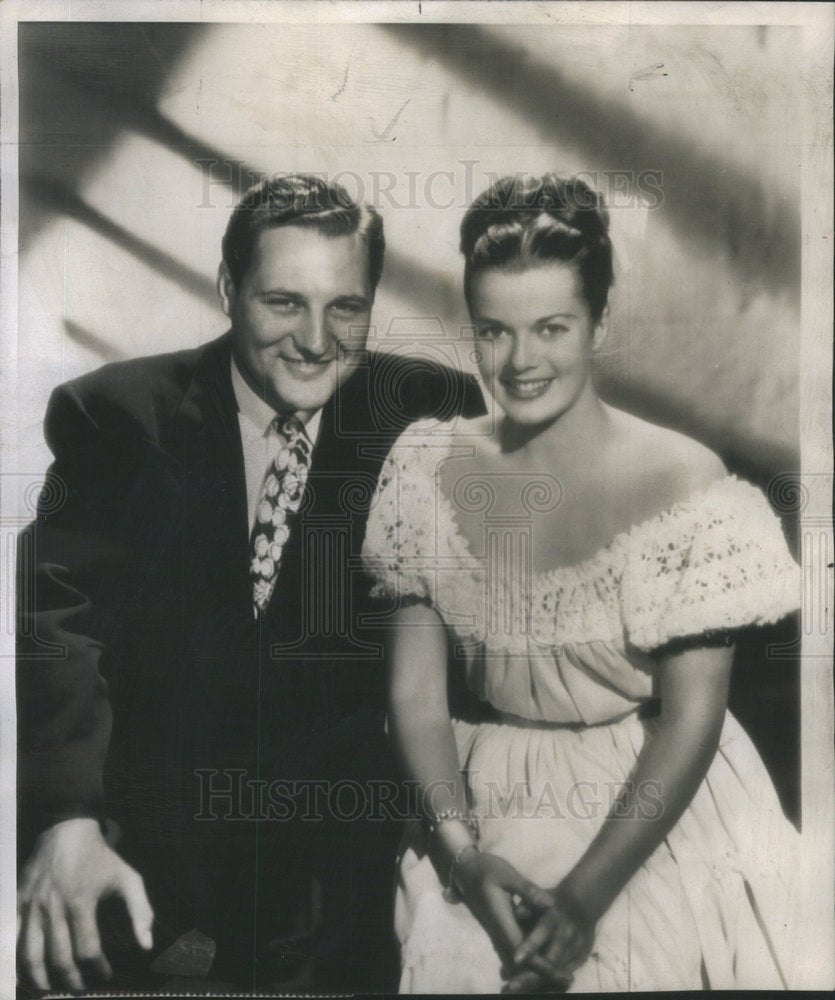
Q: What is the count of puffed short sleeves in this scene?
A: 2